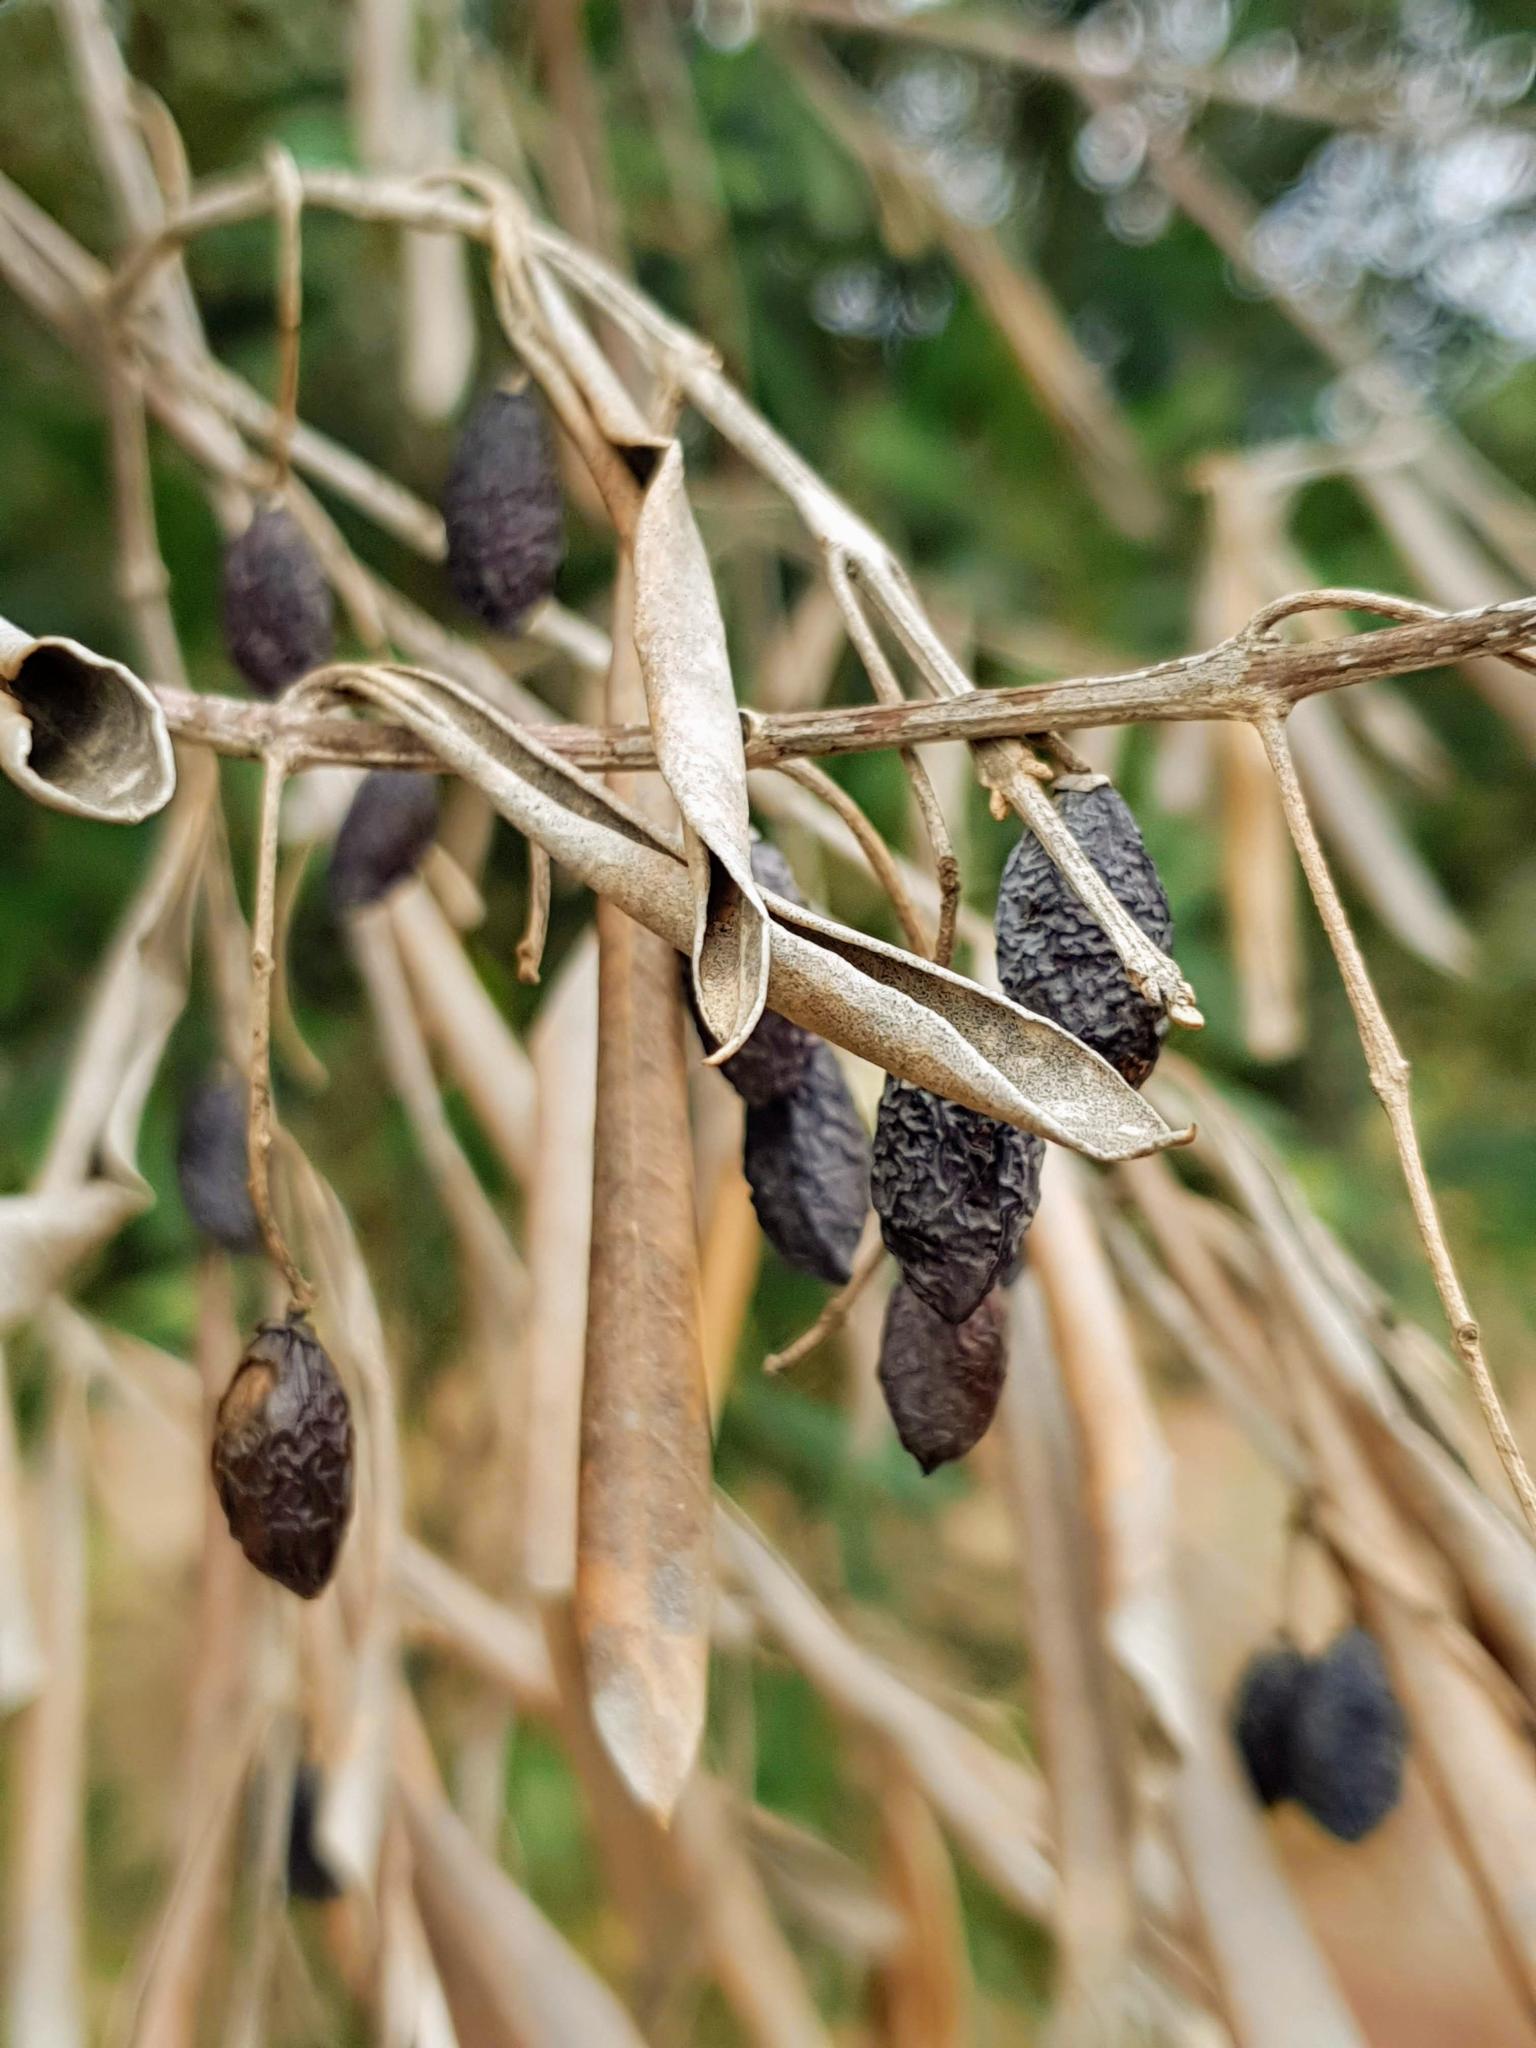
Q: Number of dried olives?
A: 13